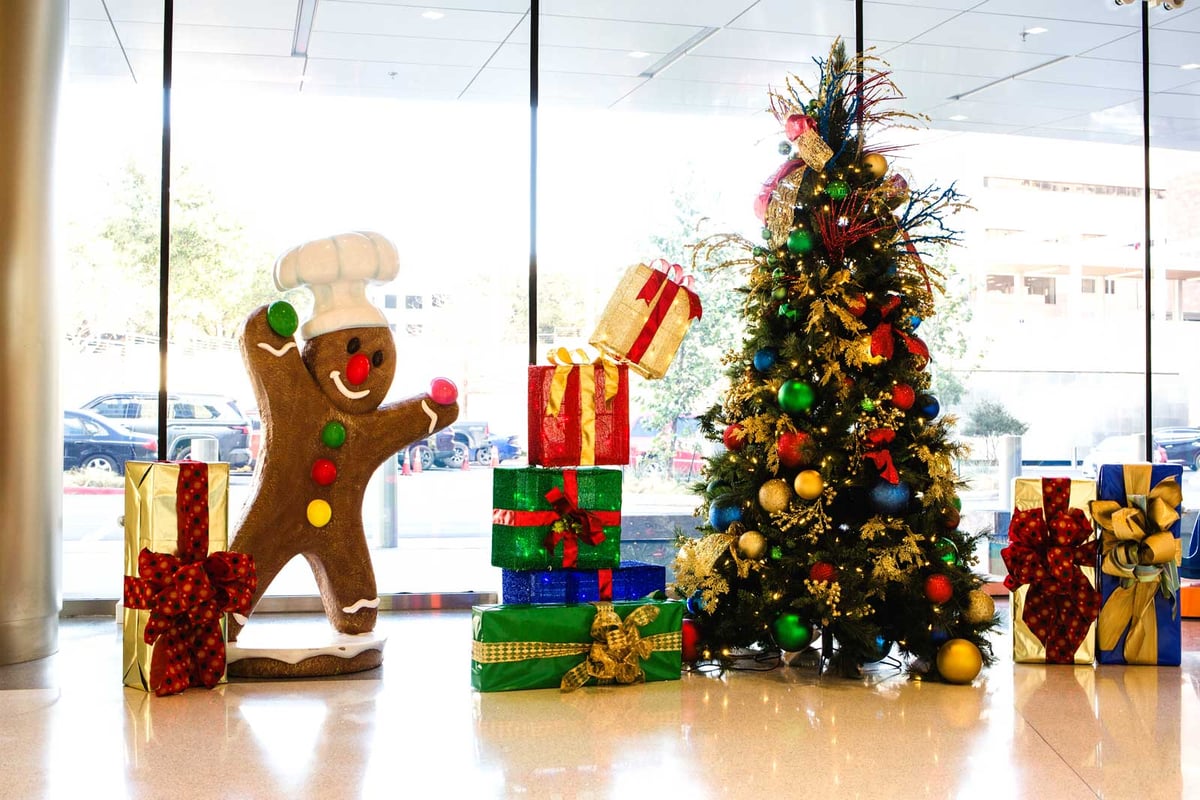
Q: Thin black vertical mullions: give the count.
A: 4